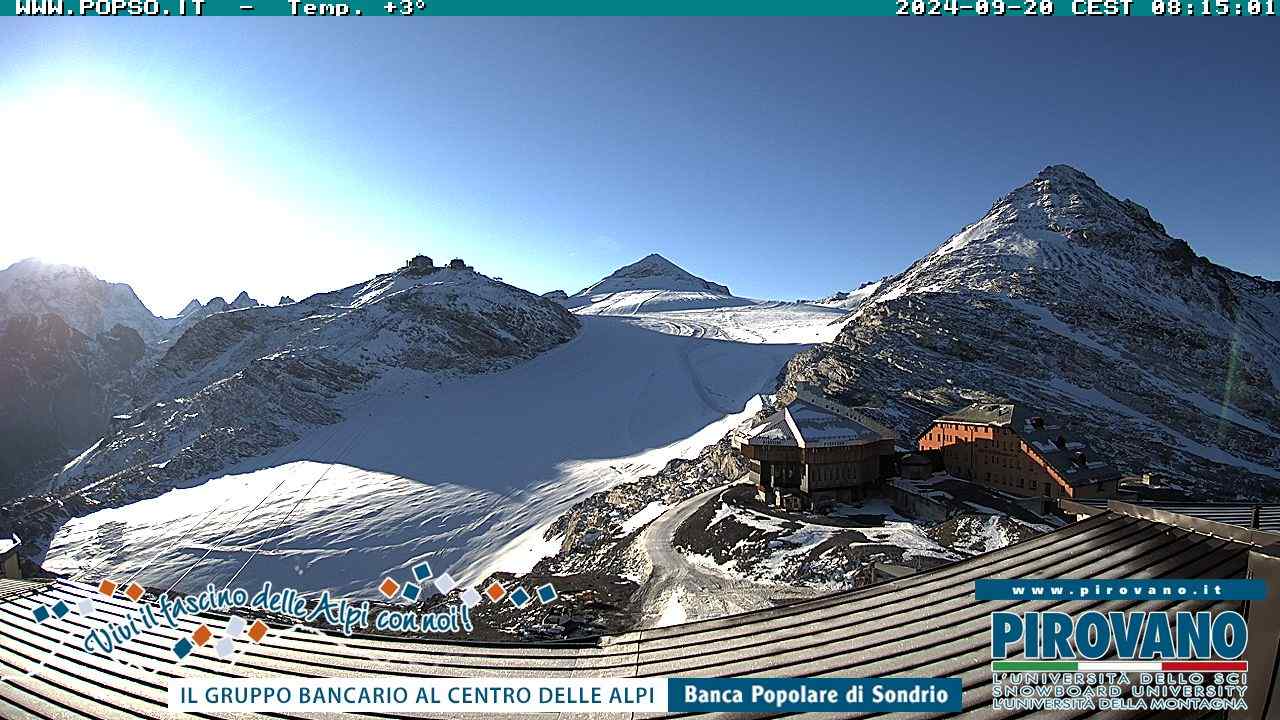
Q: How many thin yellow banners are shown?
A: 0